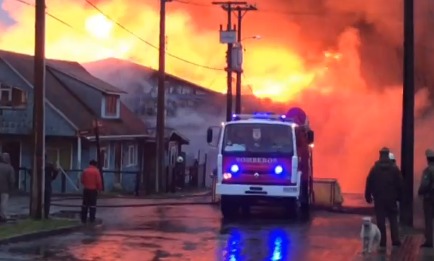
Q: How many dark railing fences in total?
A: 1